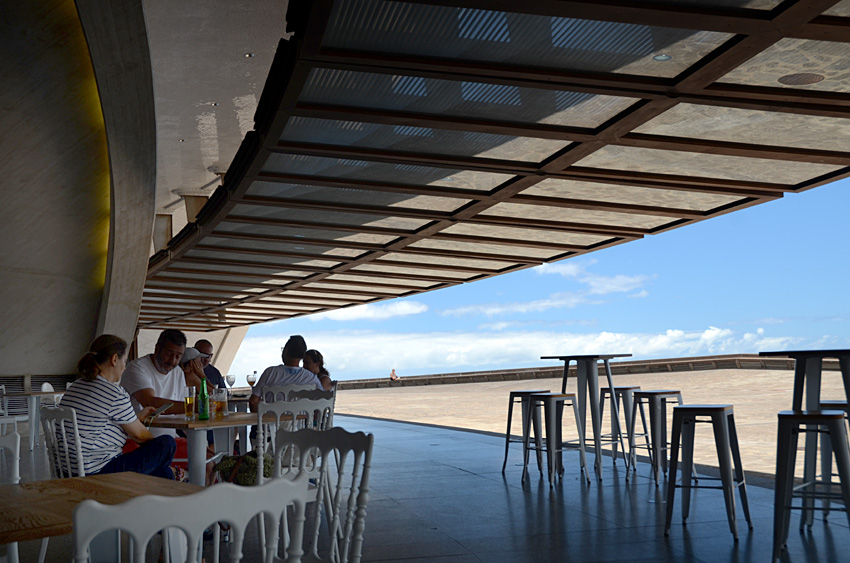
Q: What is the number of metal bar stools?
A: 7